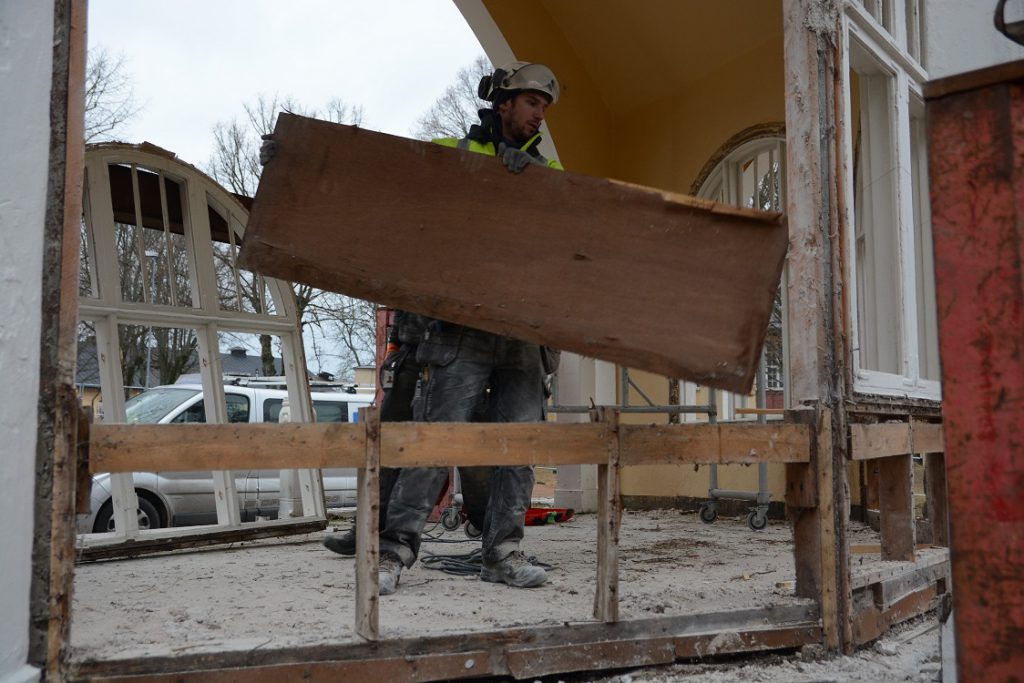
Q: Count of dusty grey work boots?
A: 2